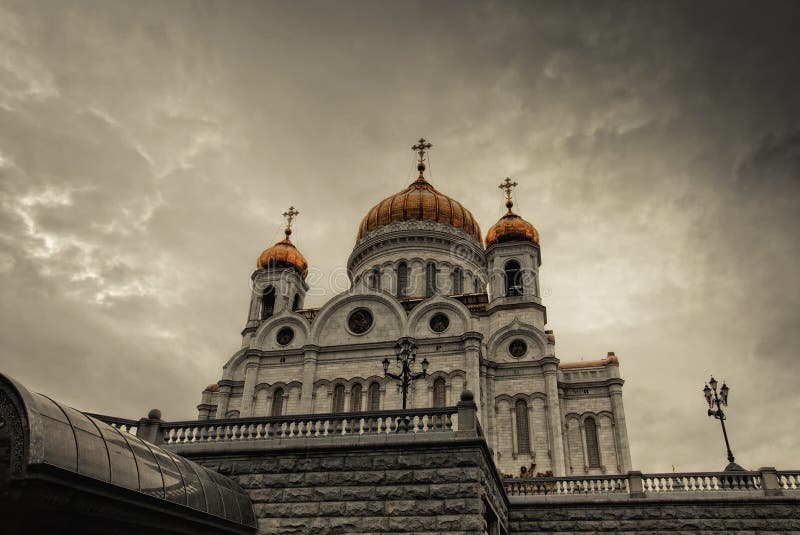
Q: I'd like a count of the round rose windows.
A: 4